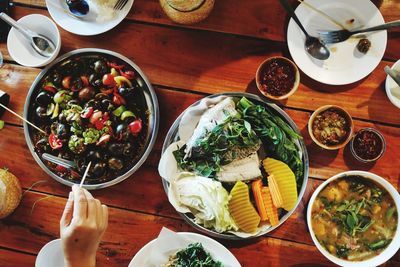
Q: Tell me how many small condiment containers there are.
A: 3